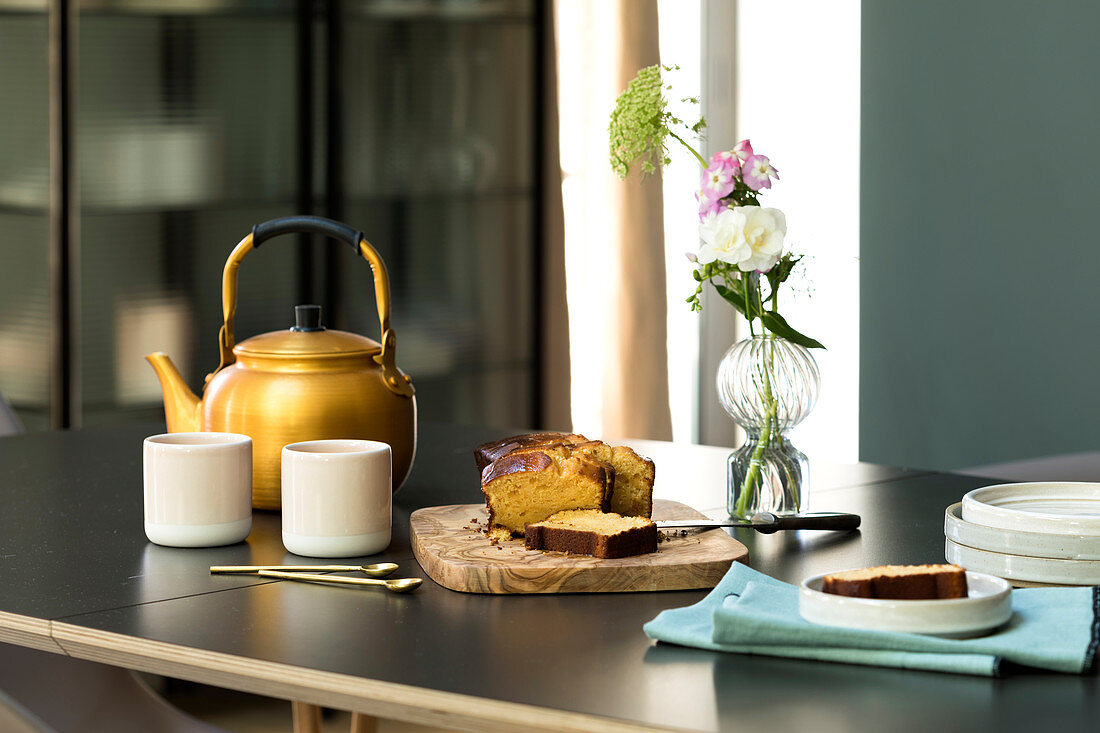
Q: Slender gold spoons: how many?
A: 2